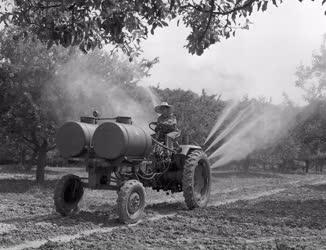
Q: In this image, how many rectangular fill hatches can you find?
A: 2